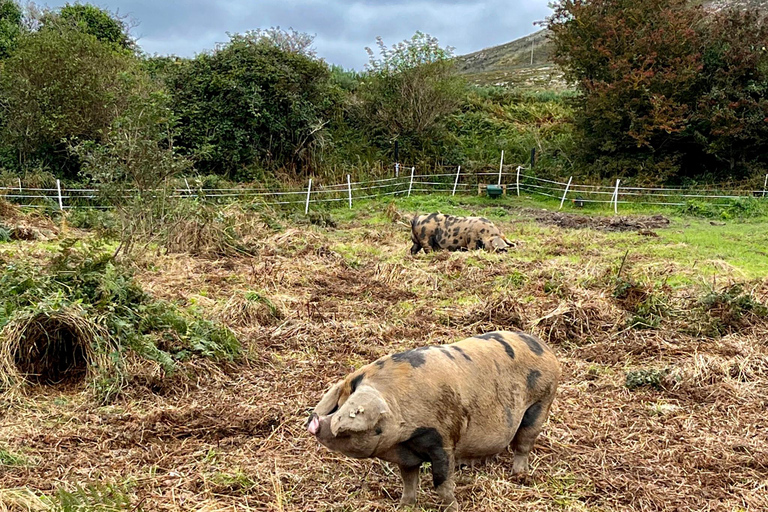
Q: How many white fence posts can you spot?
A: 12